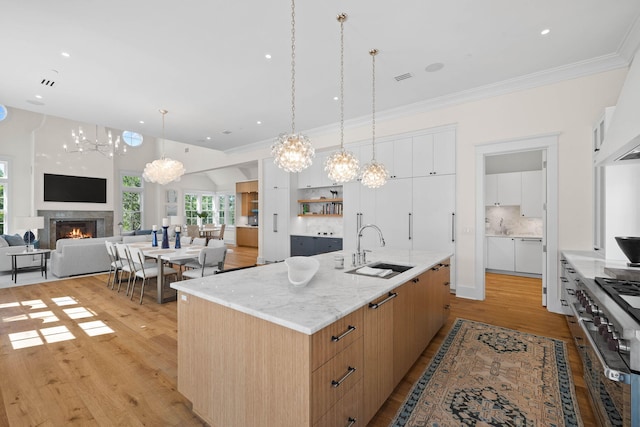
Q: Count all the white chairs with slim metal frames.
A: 7